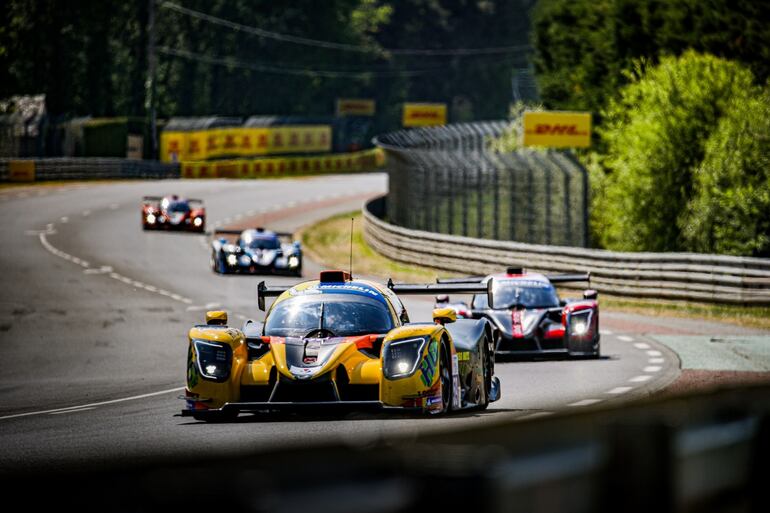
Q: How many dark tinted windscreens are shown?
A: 4